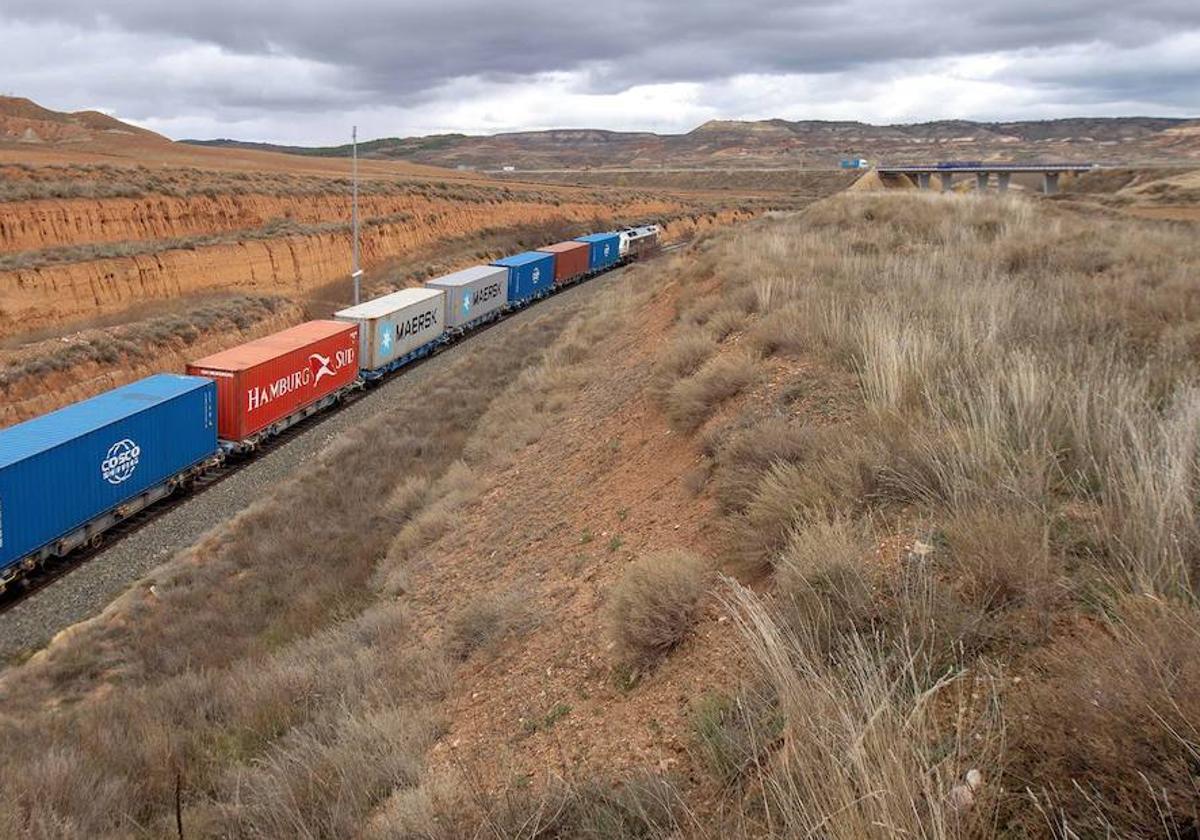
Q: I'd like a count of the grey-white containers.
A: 2